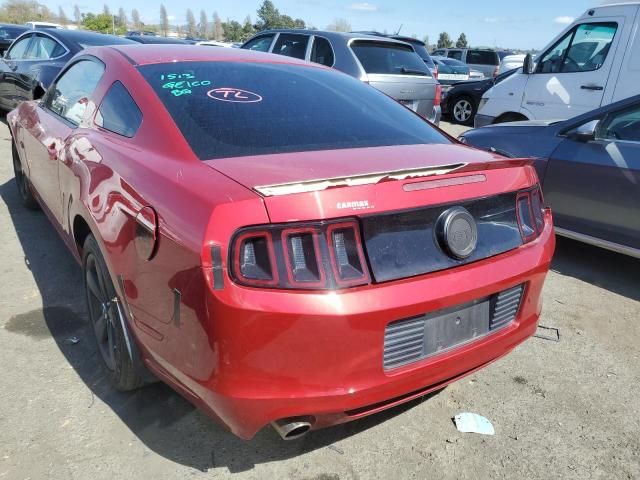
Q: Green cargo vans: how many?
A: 0